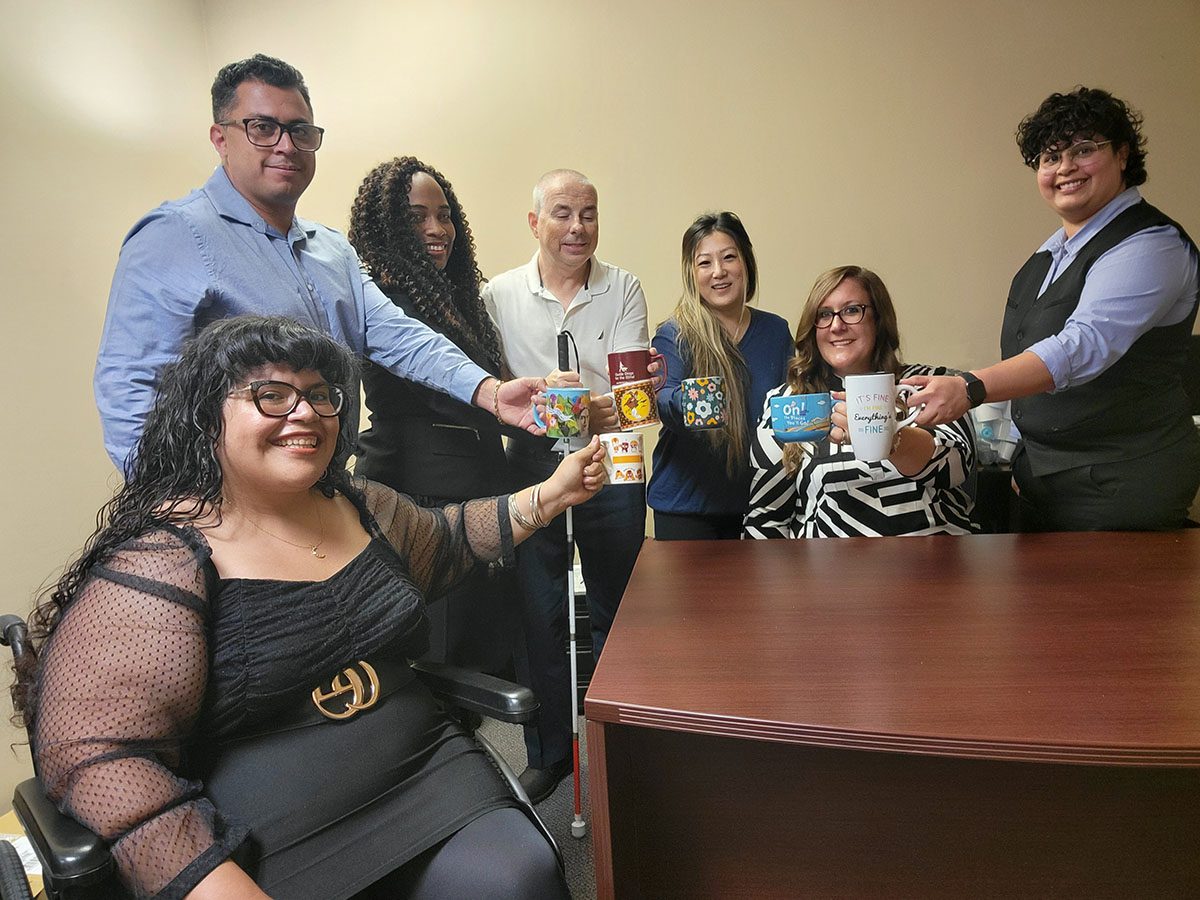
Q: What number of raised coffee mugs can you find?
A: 7